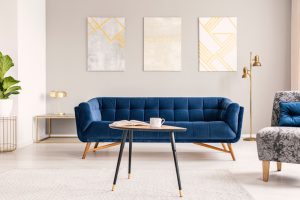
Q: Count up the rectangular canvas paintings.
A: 3